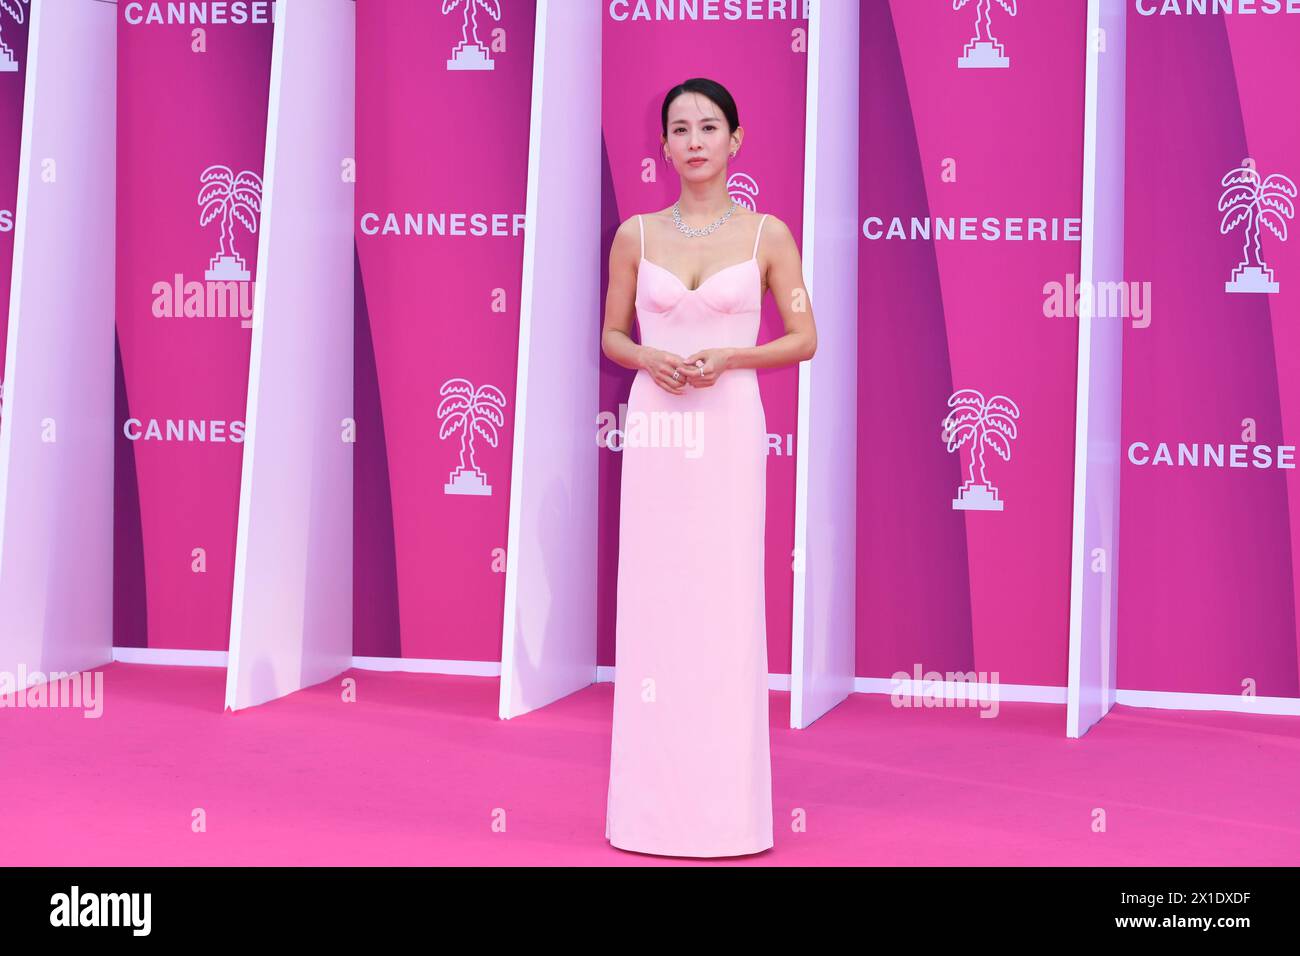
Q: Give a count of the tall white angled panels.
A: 5